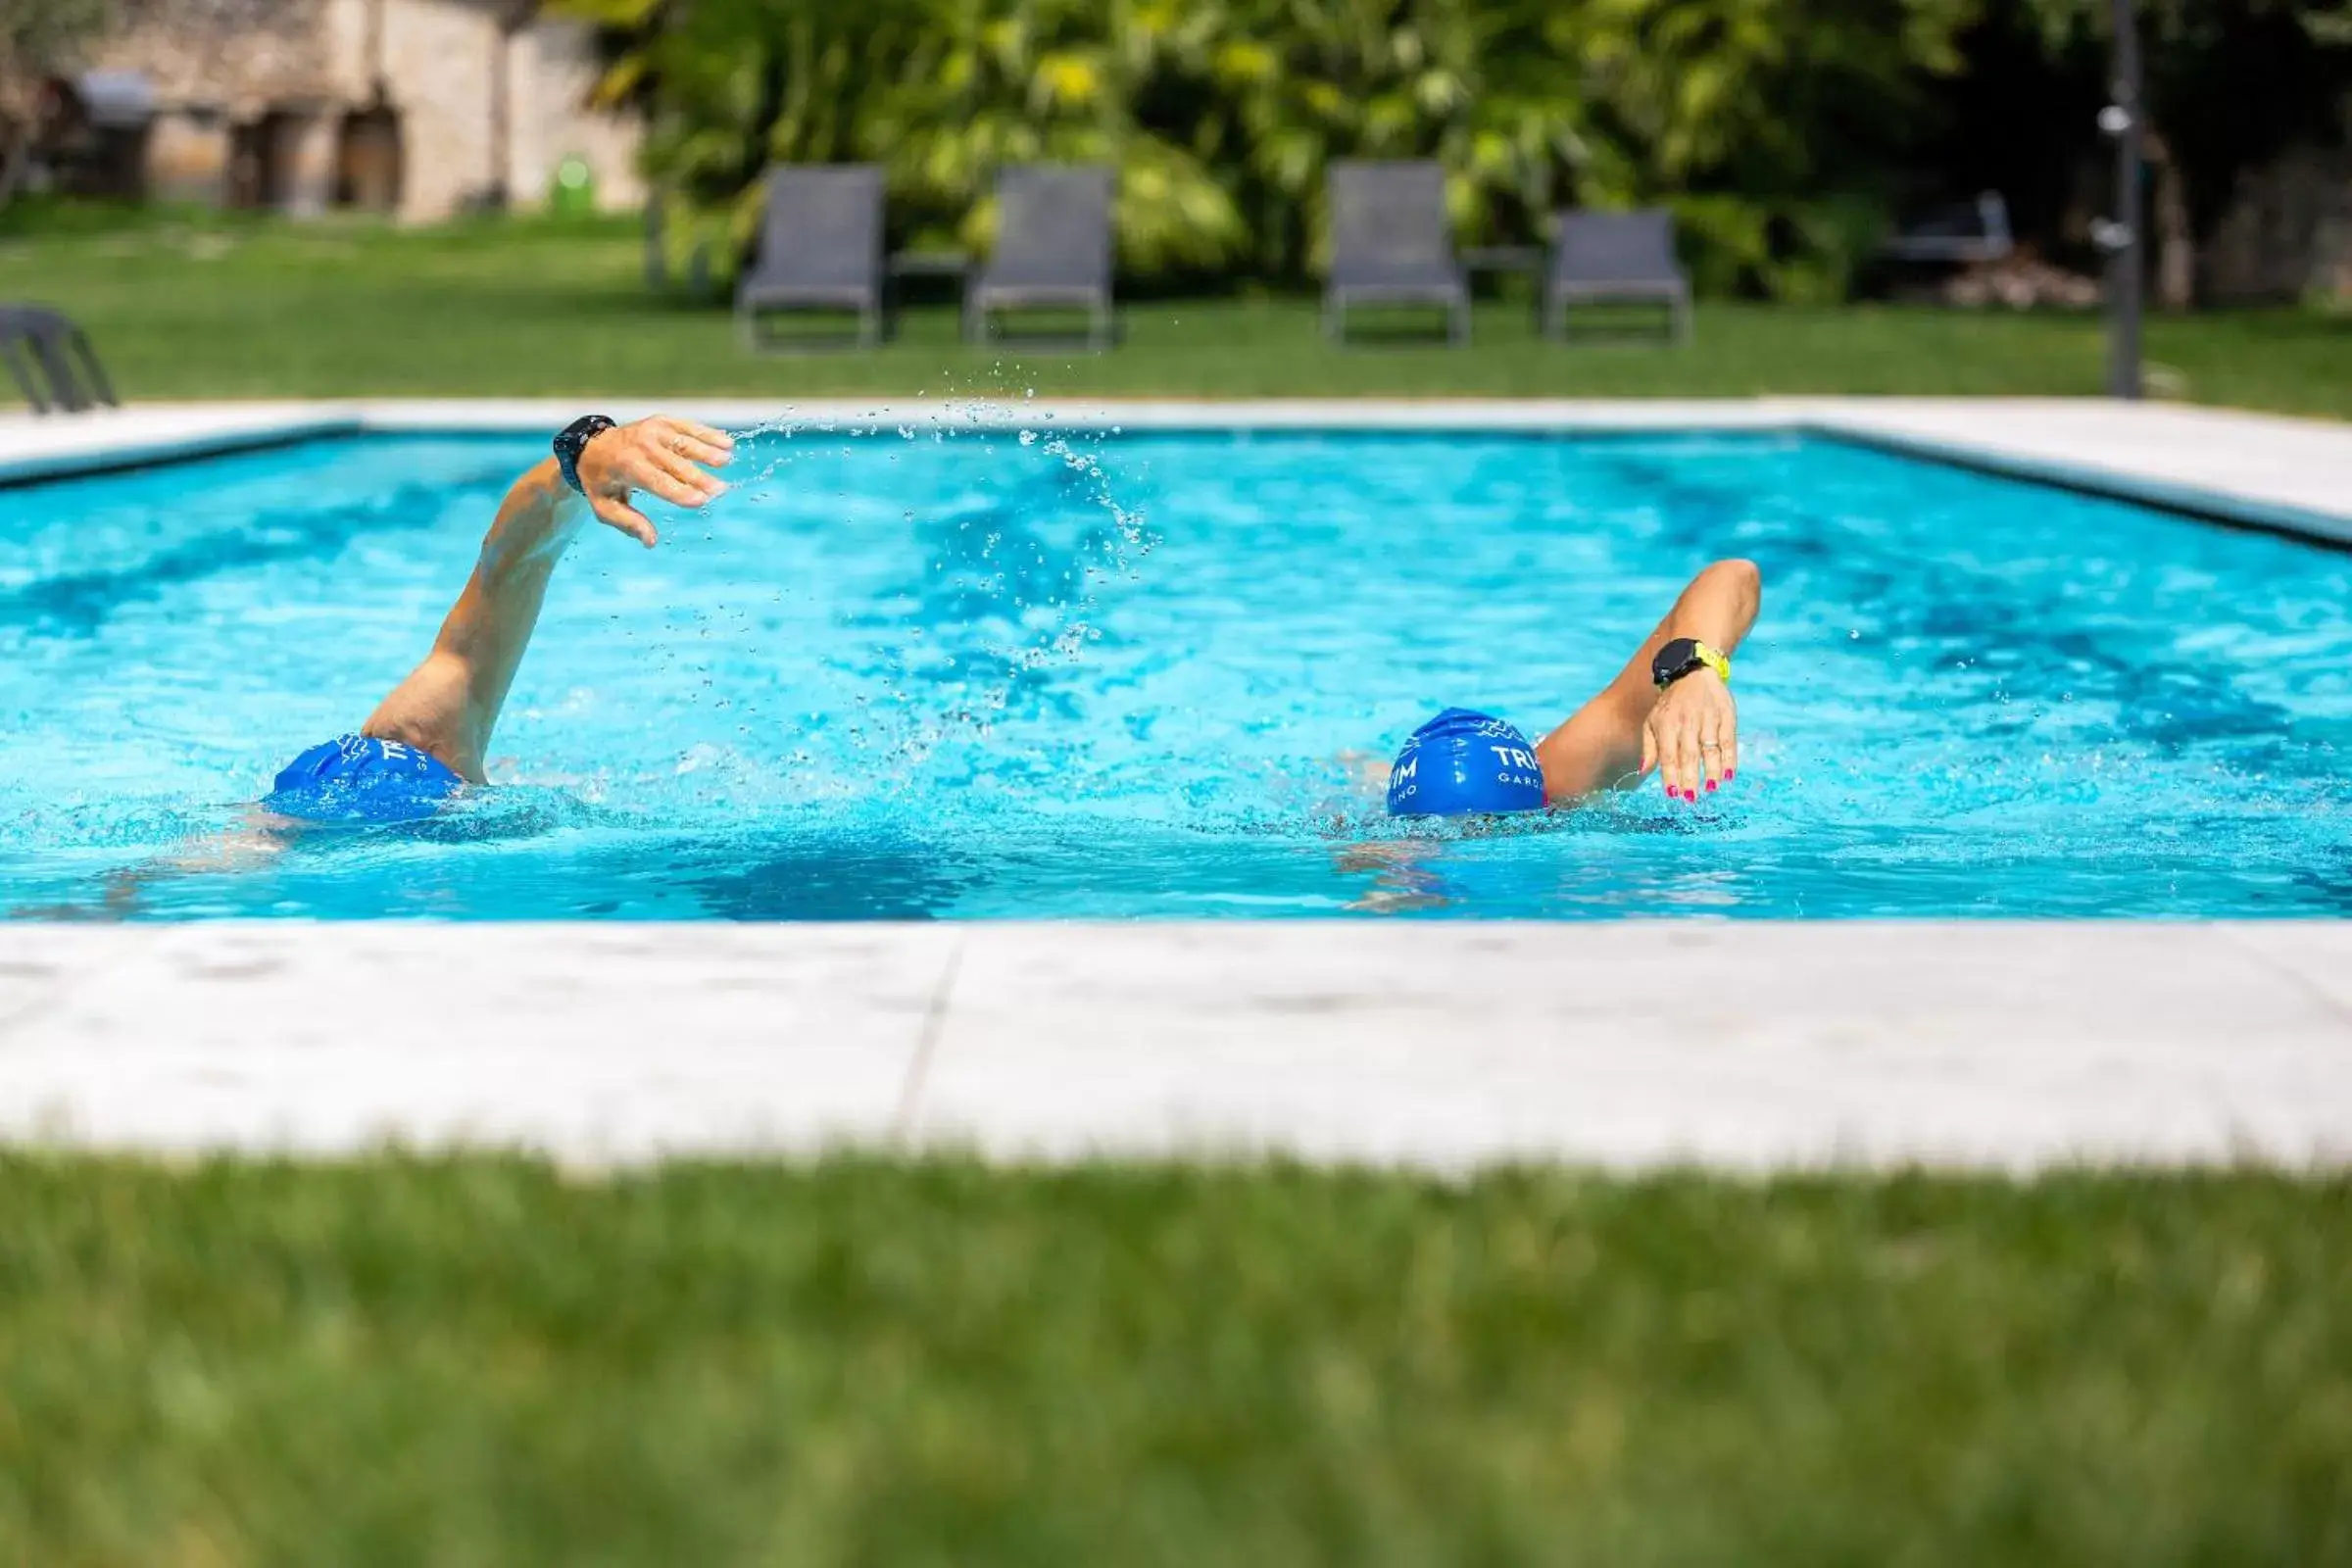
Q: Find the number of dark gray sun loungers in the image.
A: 4